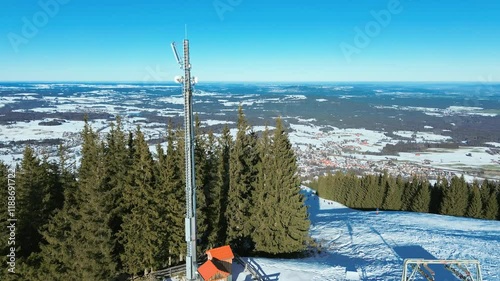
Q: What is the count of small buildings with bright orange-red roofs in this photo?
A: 2